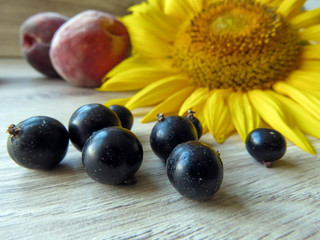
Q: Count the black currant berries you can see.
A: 8